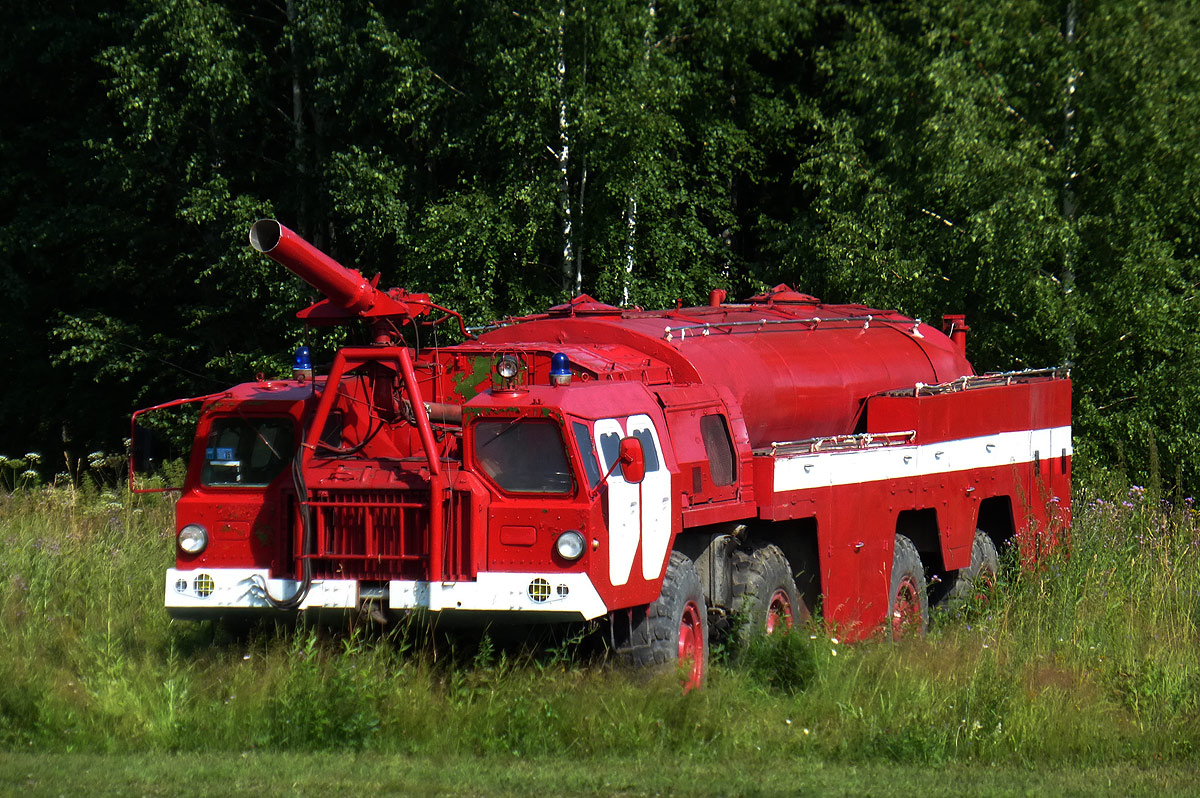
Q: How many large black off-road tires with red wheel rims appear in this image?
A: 4